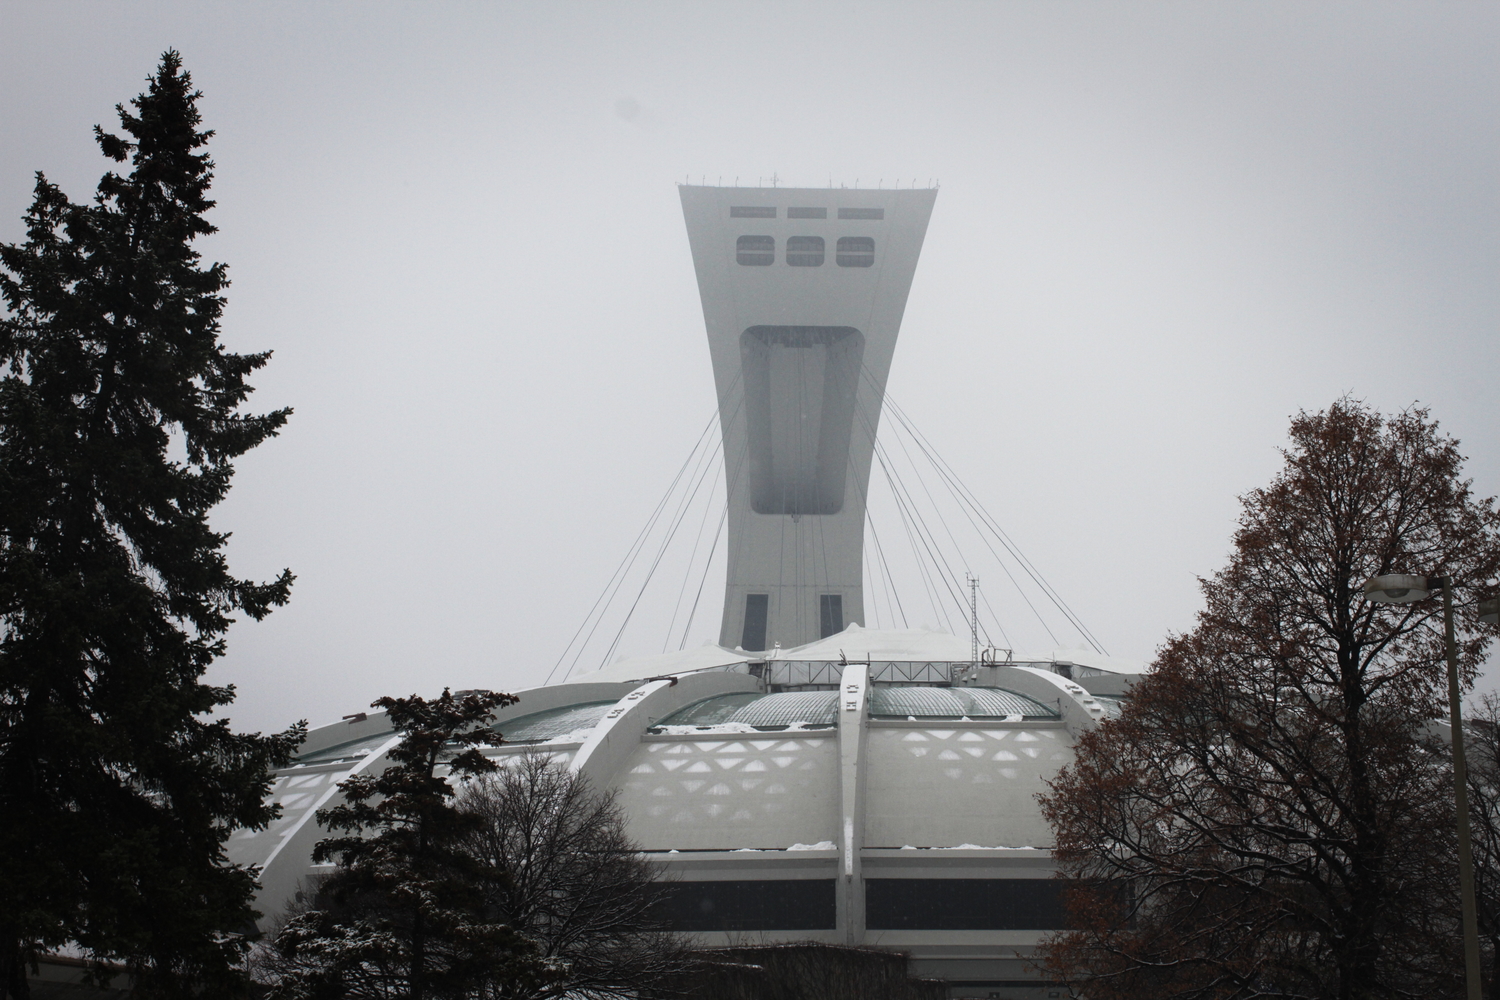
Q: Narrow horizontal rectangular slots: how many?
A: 3